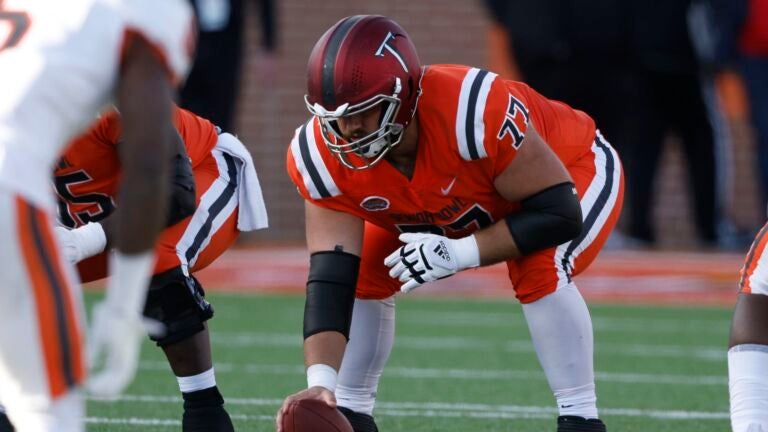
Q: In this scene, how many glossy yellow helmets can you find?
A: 0